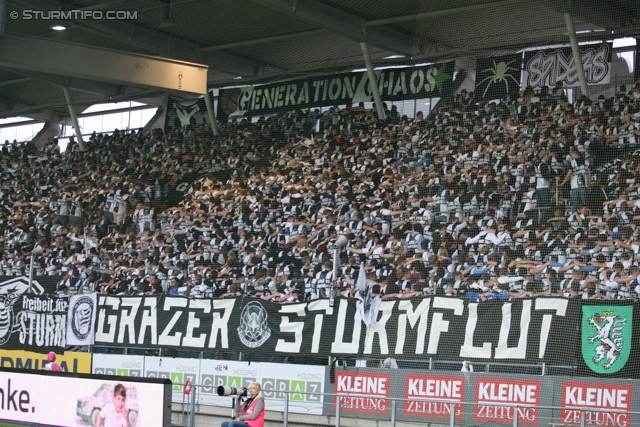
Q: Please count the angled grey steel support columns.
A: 4